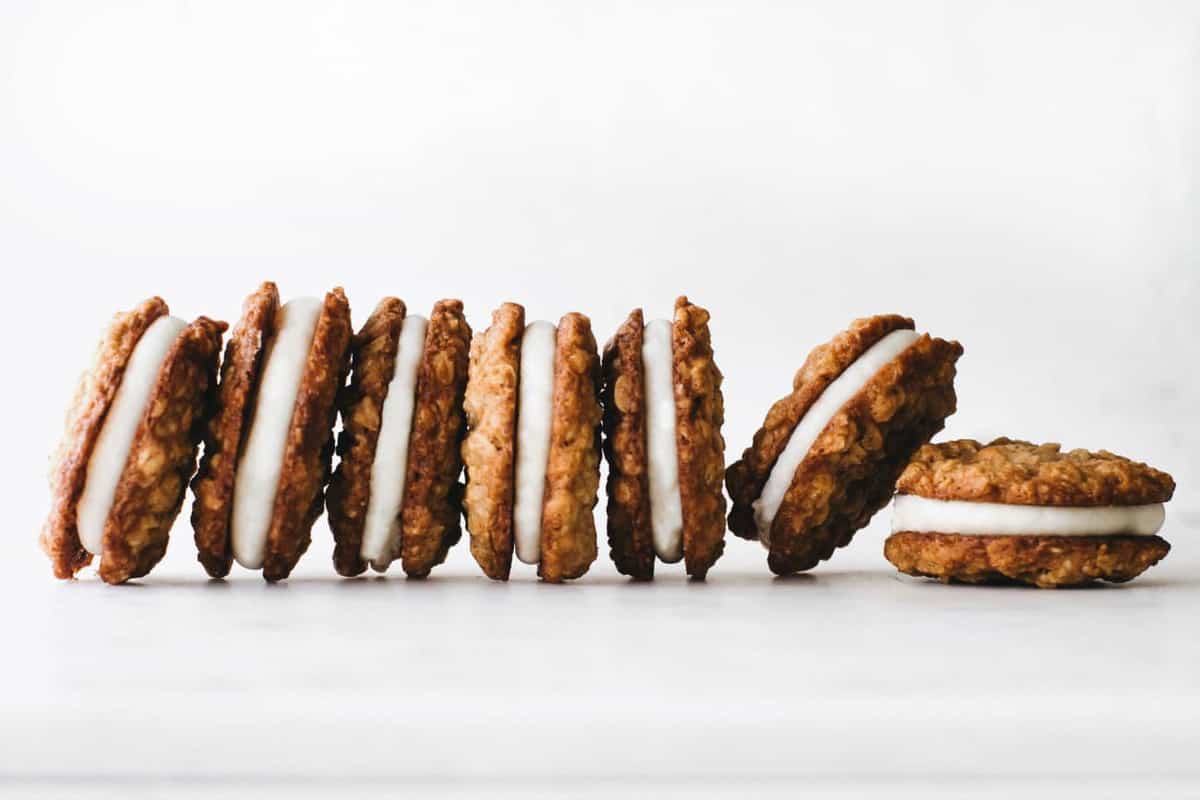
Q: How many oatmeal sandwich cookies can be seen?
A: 7